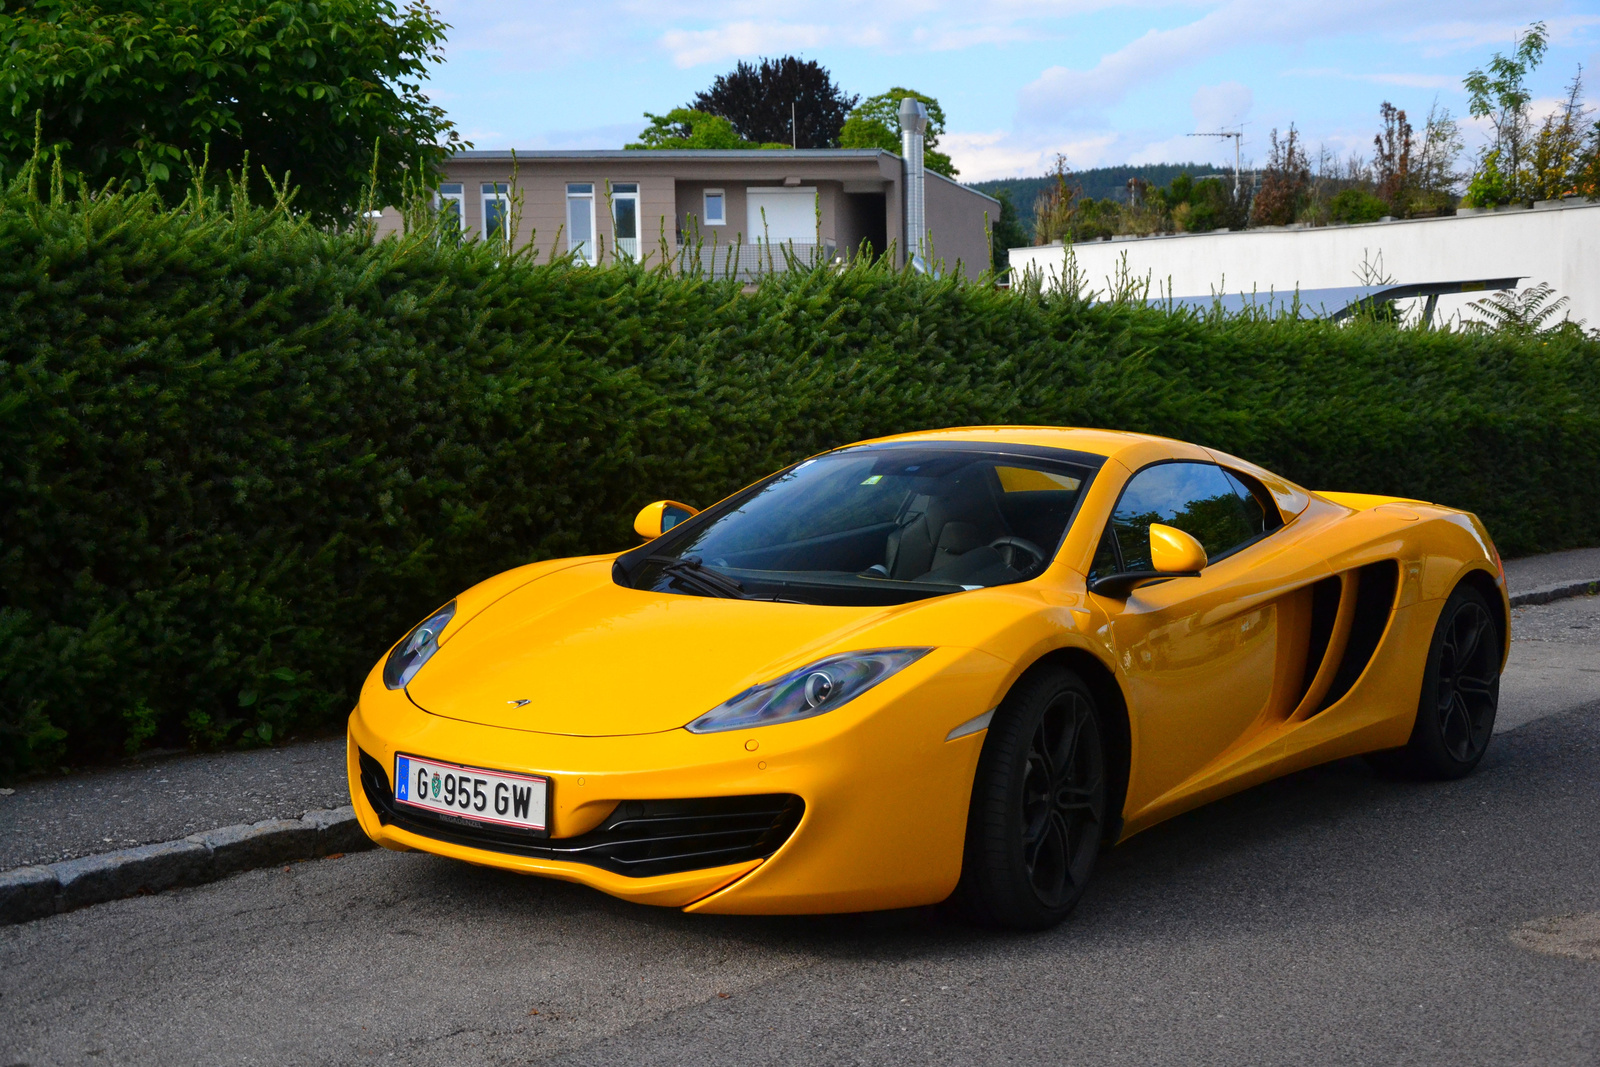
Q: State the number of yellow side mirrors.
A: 2